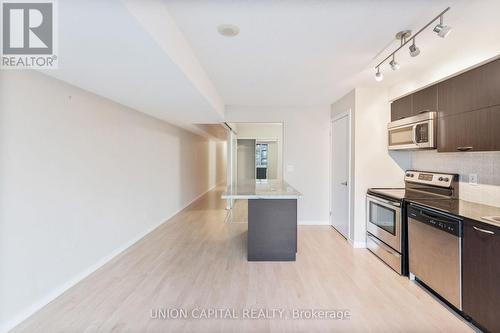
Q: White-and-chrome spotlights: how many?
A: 4